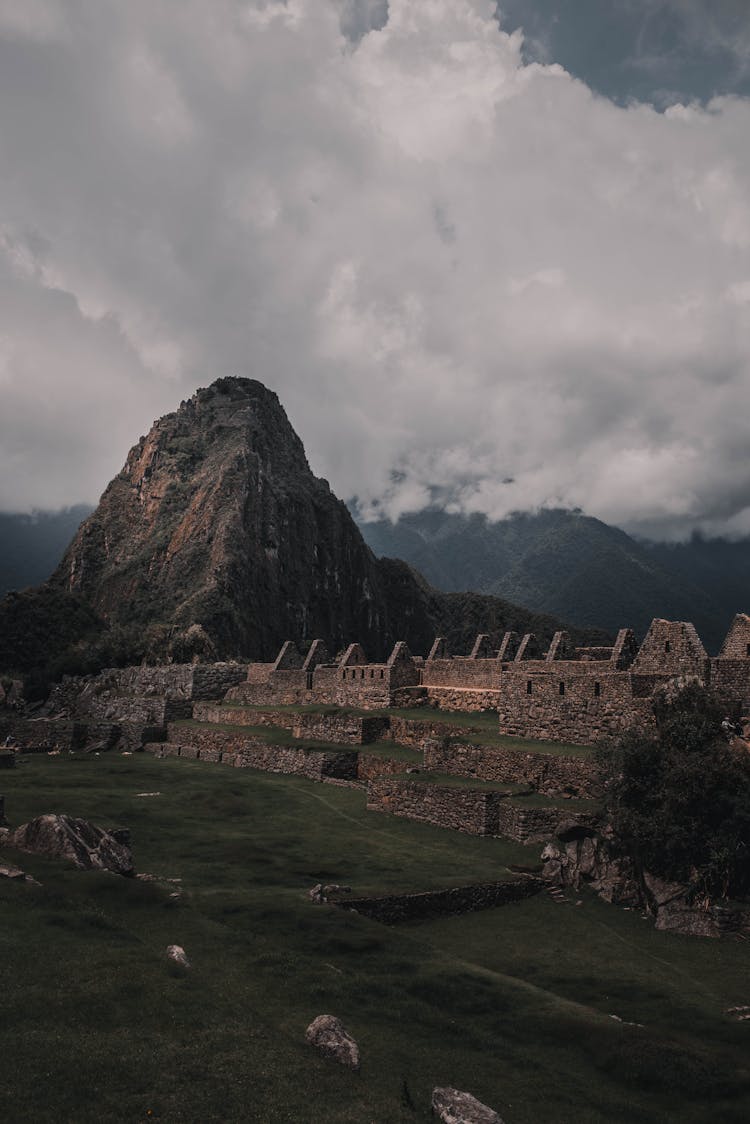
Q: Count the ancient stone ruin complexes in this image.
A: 1